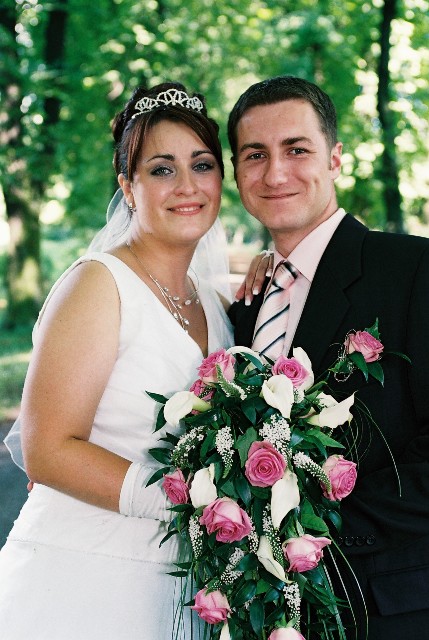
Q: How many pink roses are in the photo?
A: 11